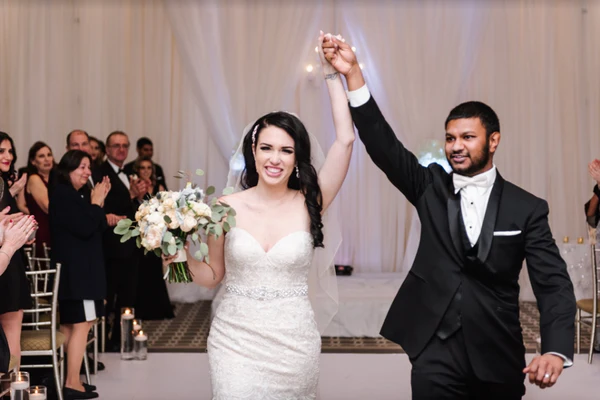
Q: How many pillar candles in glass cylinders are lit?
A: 5